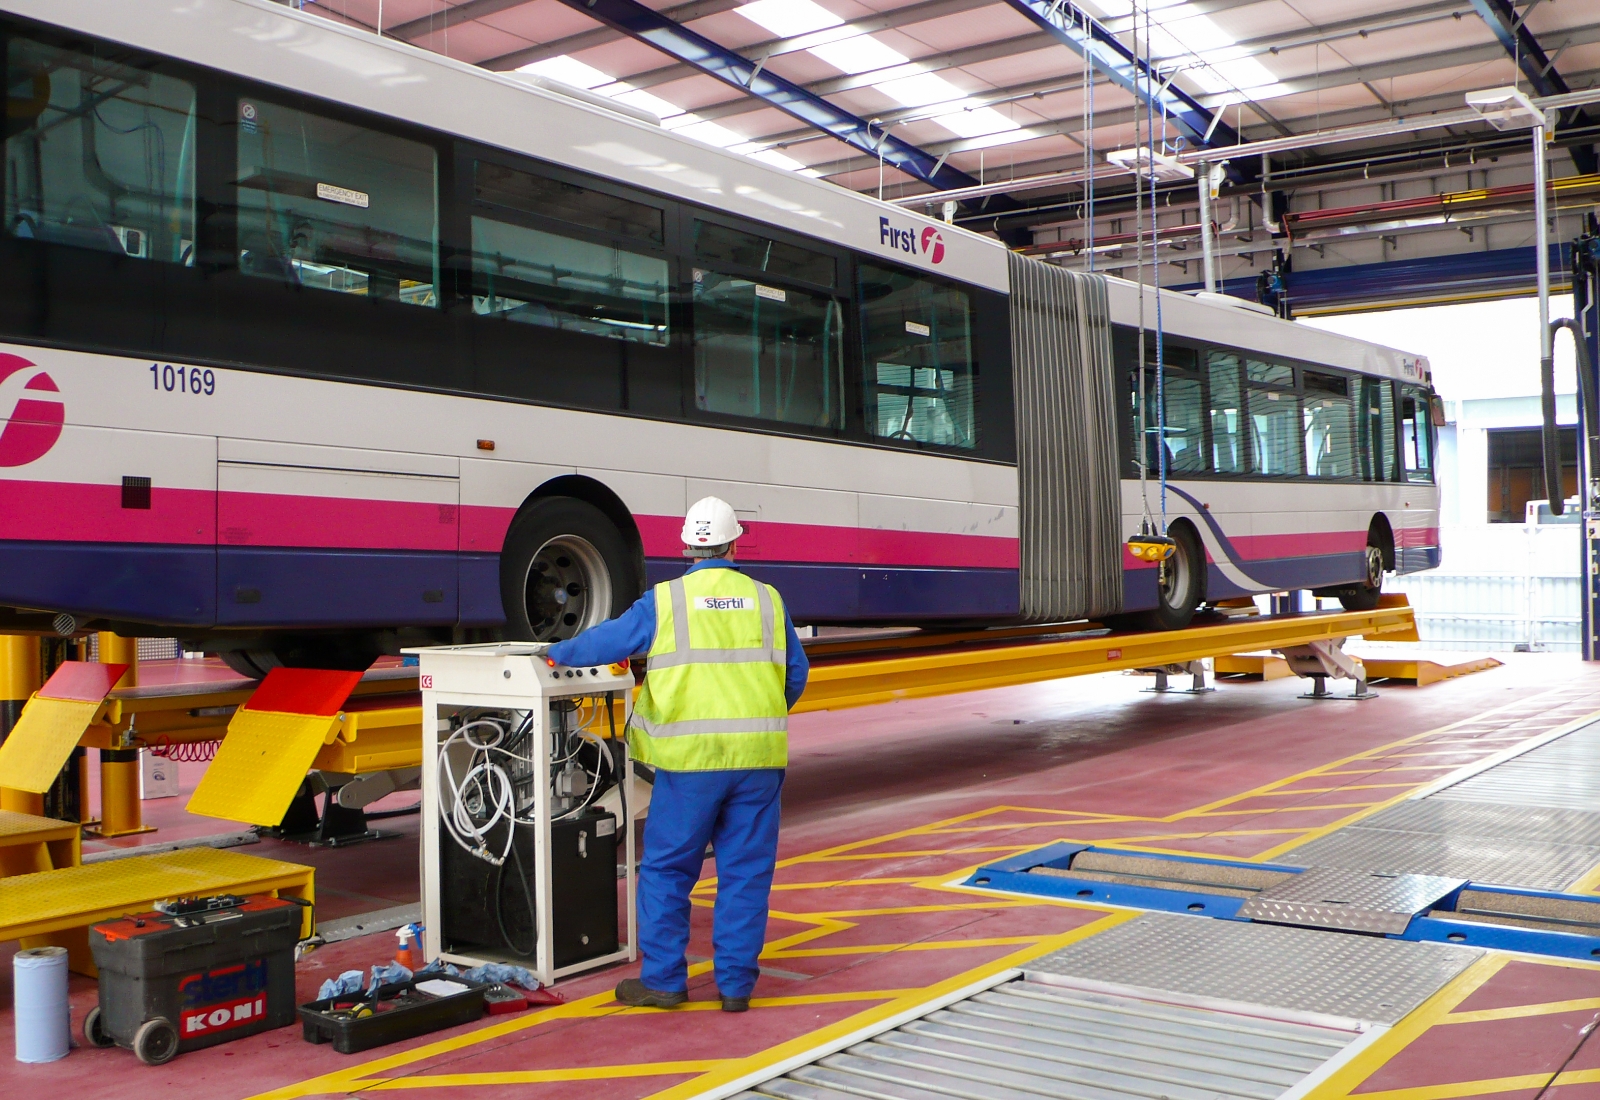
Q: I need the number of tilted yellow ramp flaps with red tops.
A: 2